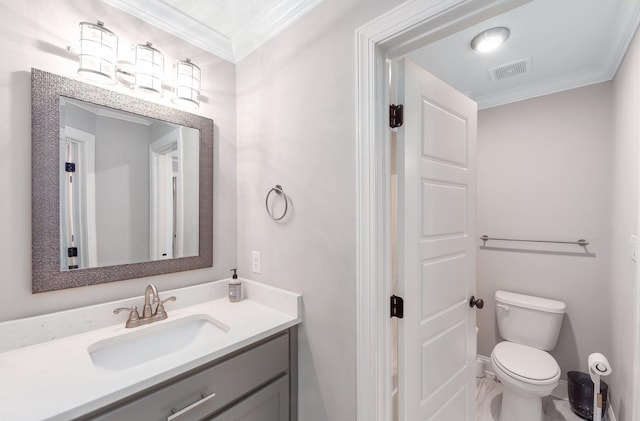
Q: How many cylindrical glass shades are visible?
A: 3